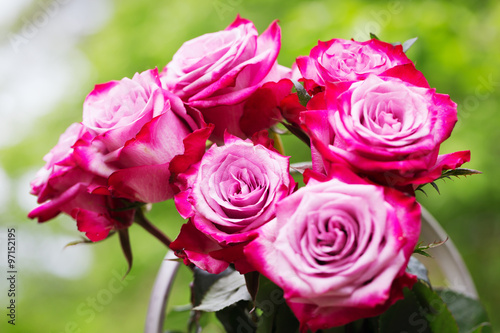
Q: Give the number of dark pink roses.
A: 7